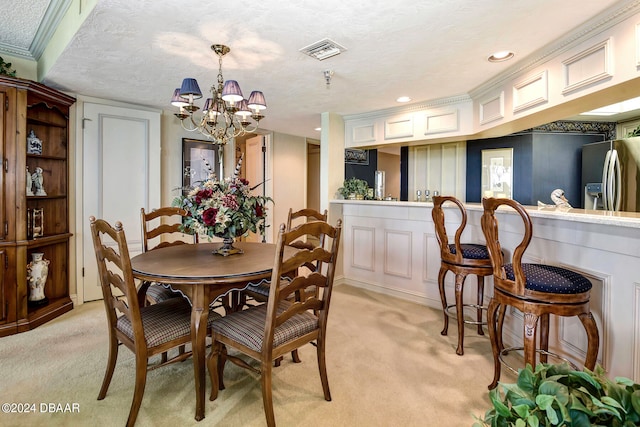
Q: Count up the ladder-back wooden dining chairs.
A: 4